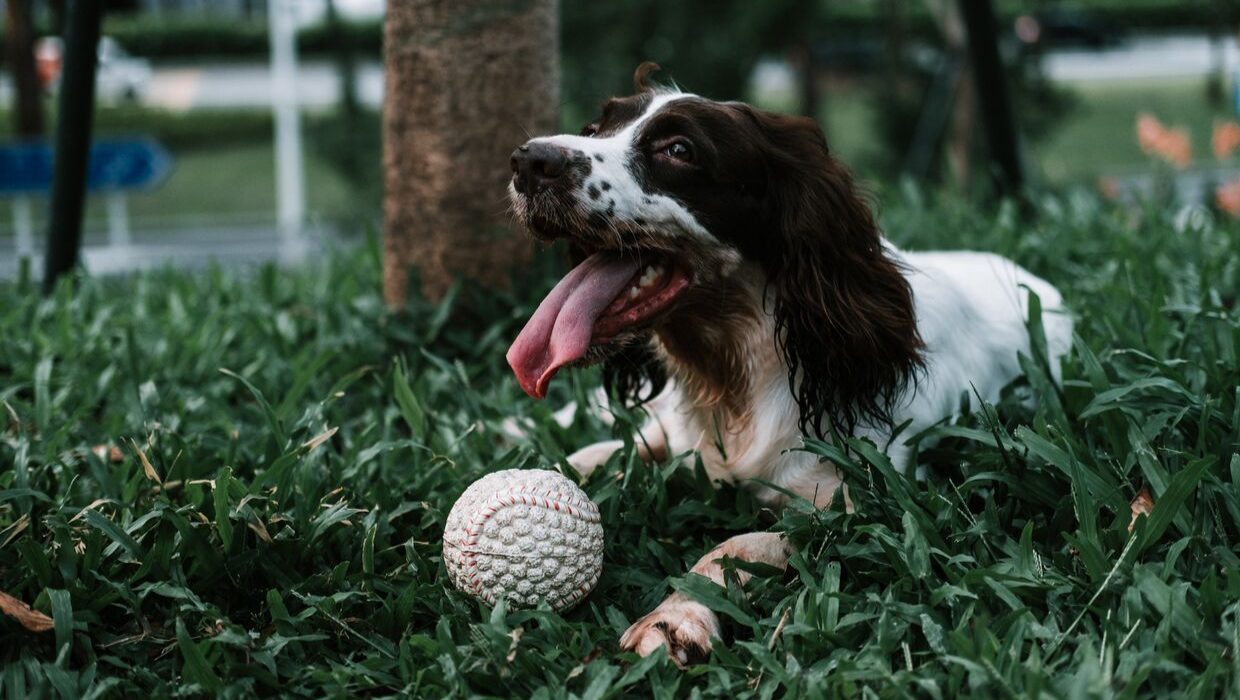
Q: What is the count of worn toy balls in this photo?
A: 1